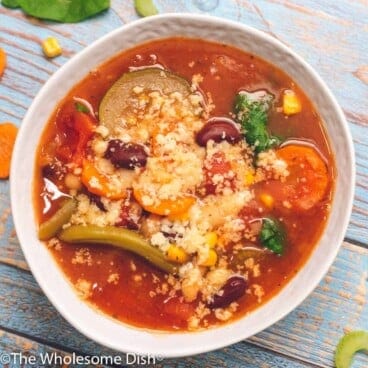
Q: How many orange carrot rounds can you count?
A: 5